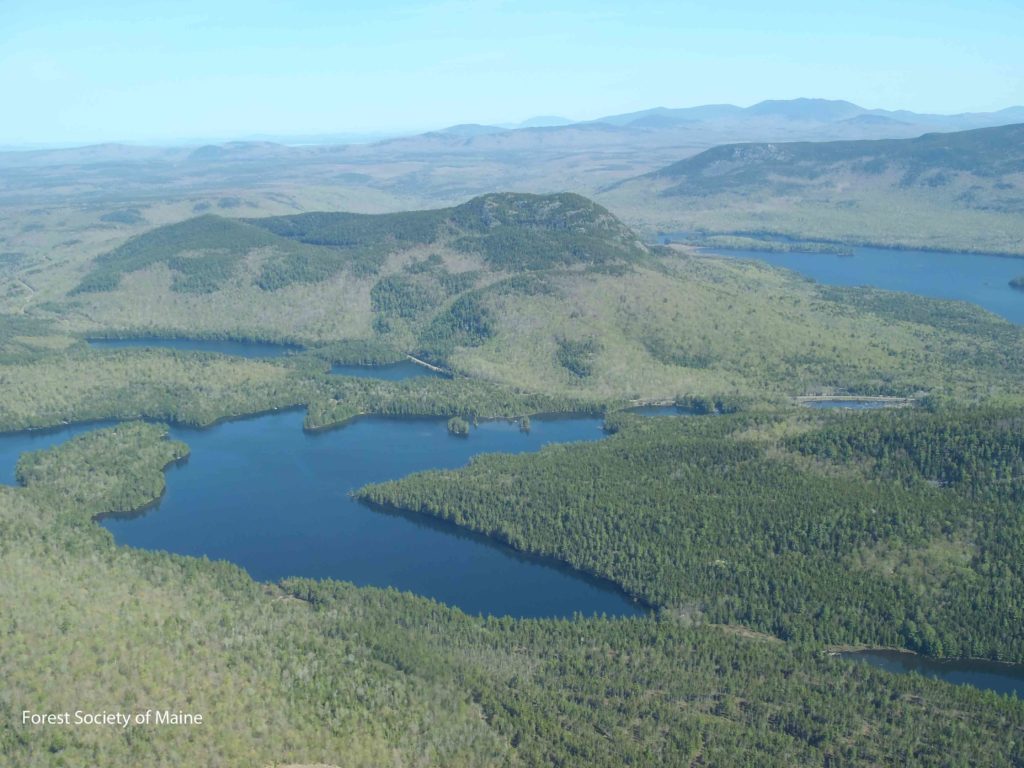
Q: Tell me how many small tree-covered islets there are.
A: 2